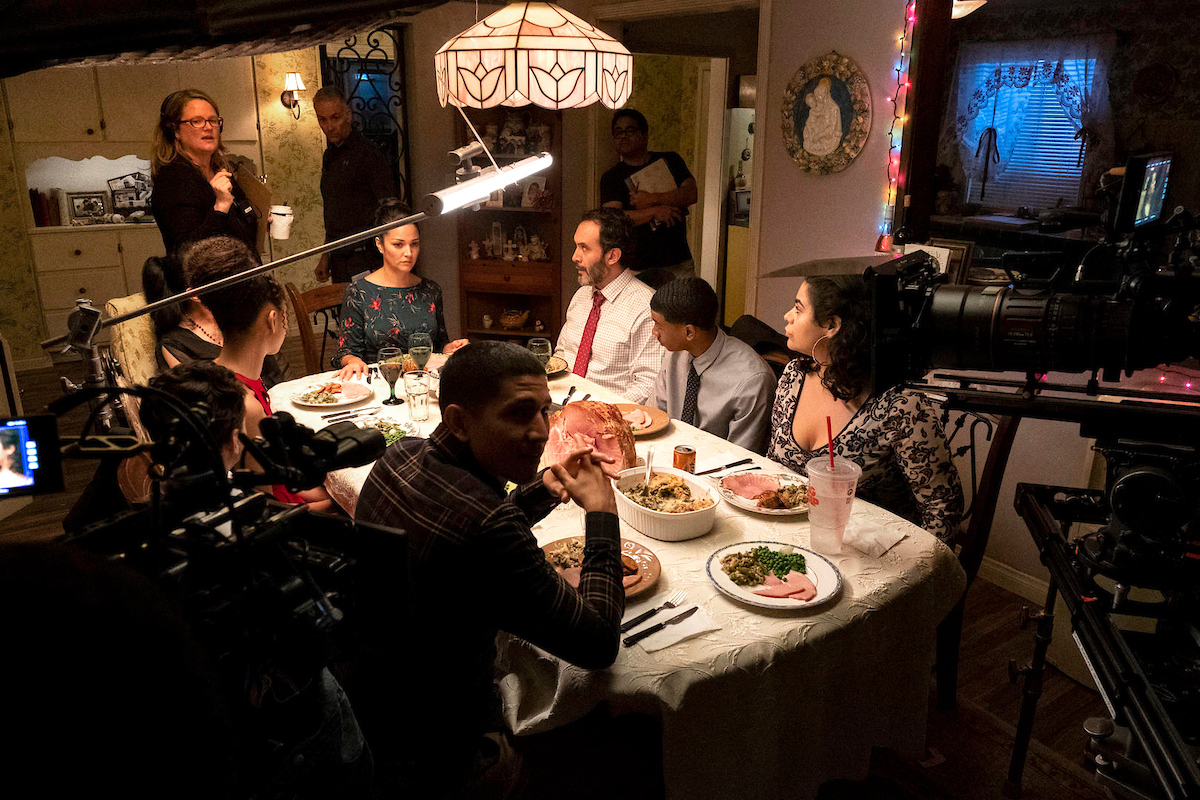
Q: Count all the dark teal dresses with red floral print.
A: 1